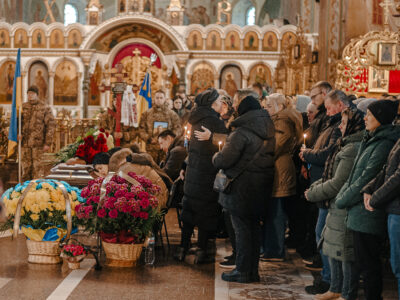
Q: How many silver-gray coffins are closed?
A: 1